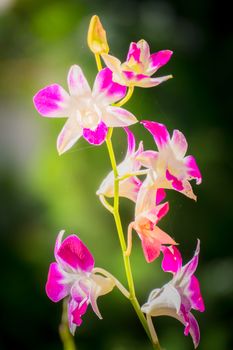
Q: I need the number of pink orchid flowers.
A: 7